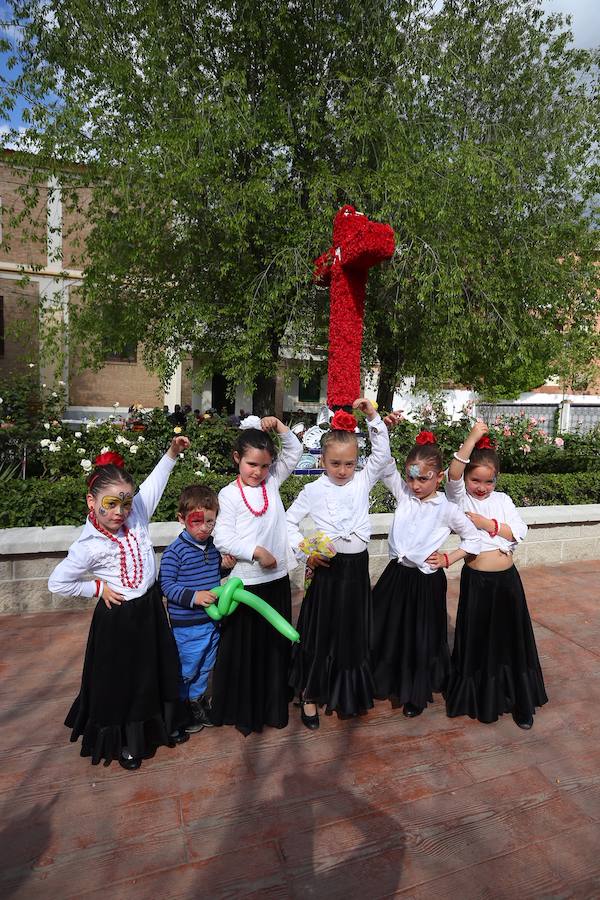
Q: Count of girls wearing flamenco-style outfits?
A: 5